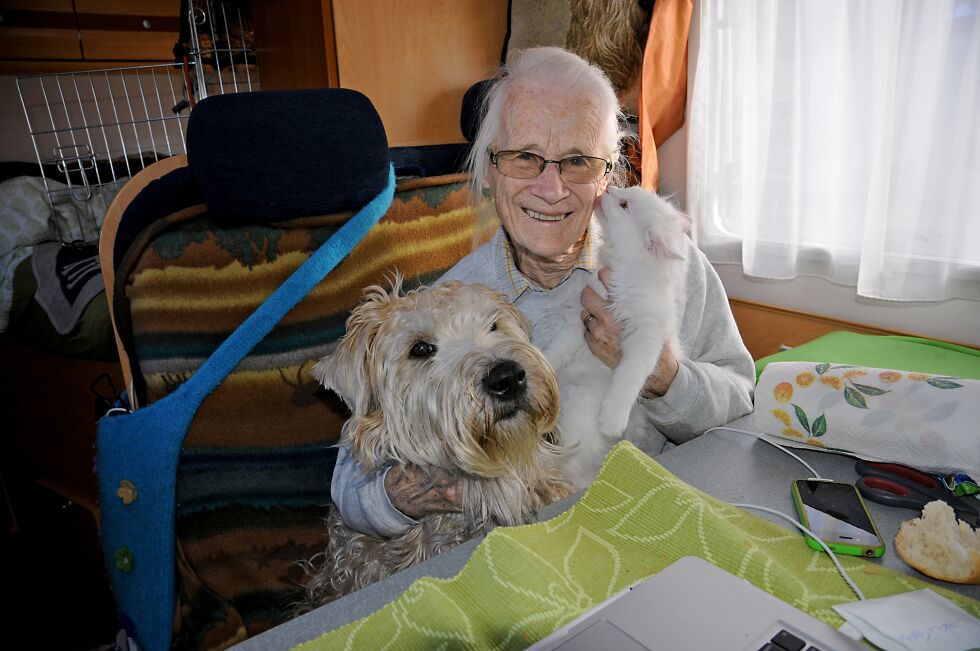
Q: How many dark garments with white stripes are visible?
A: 1